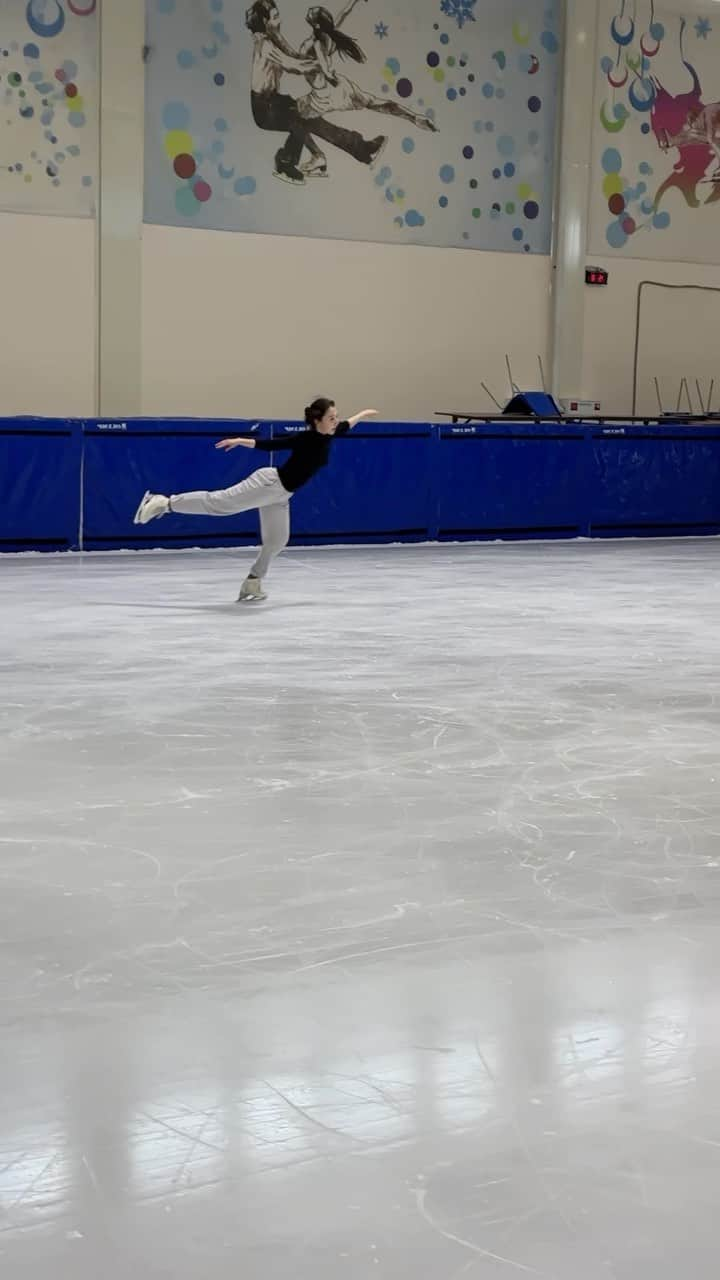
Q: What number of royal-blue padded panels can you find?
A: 5